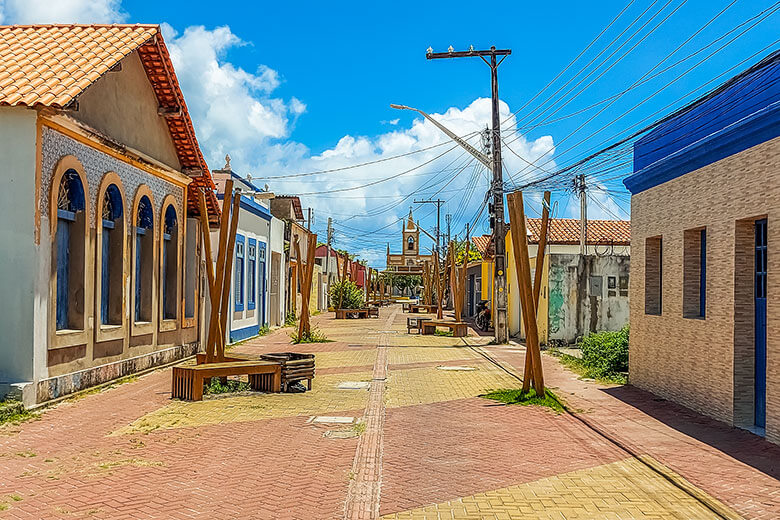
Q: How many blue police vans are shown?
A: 0